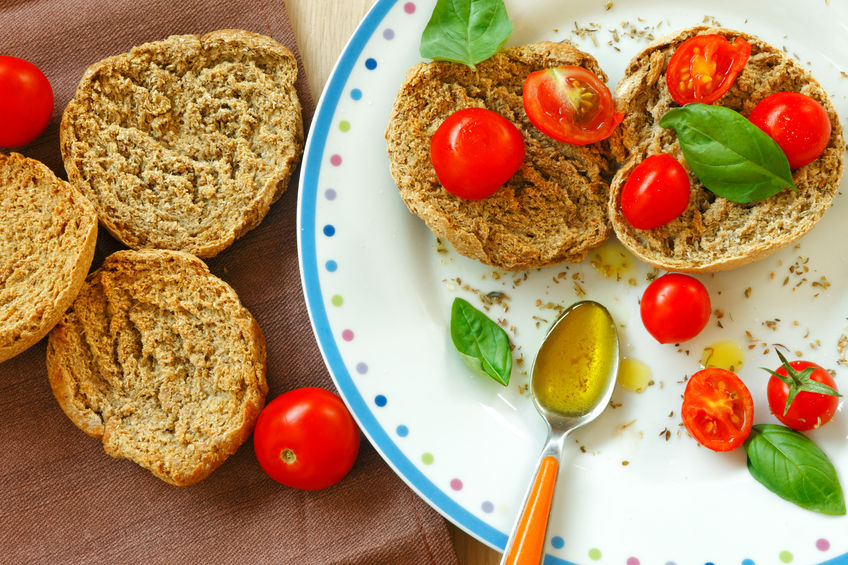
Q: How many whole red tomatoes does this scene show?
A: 7